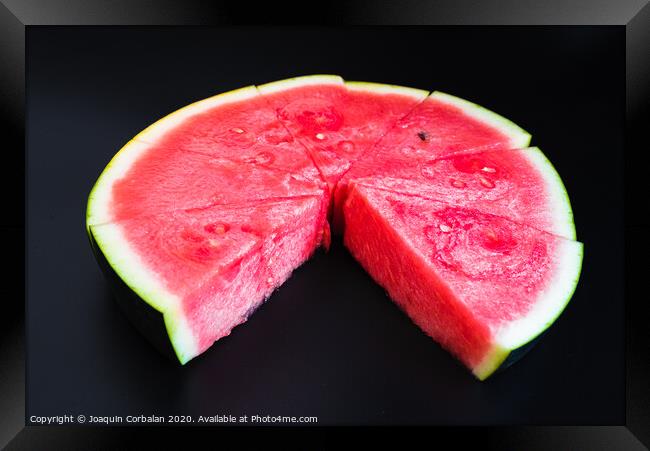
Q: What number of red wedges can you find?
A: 7